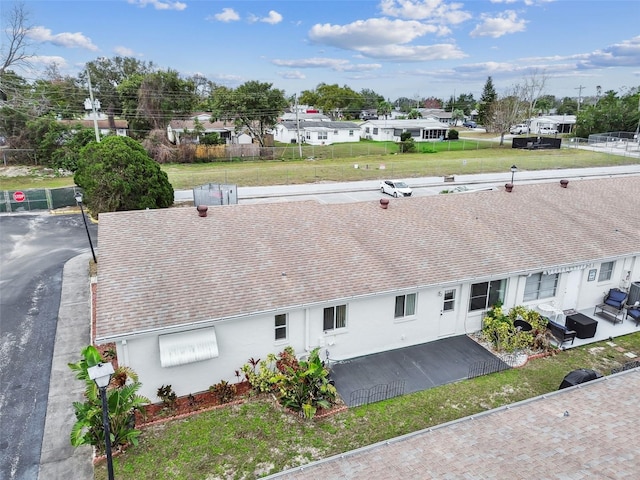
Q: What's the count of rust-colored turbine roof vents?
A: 4